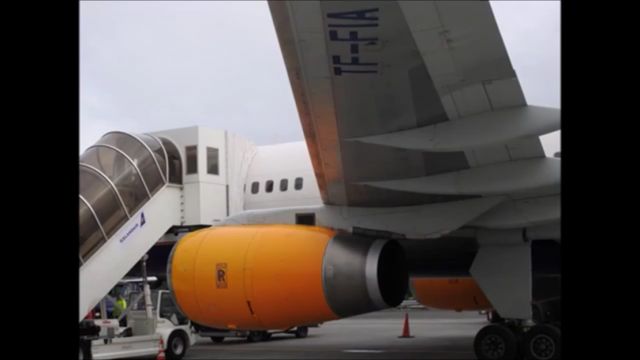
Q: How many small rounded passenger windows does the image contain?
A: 4